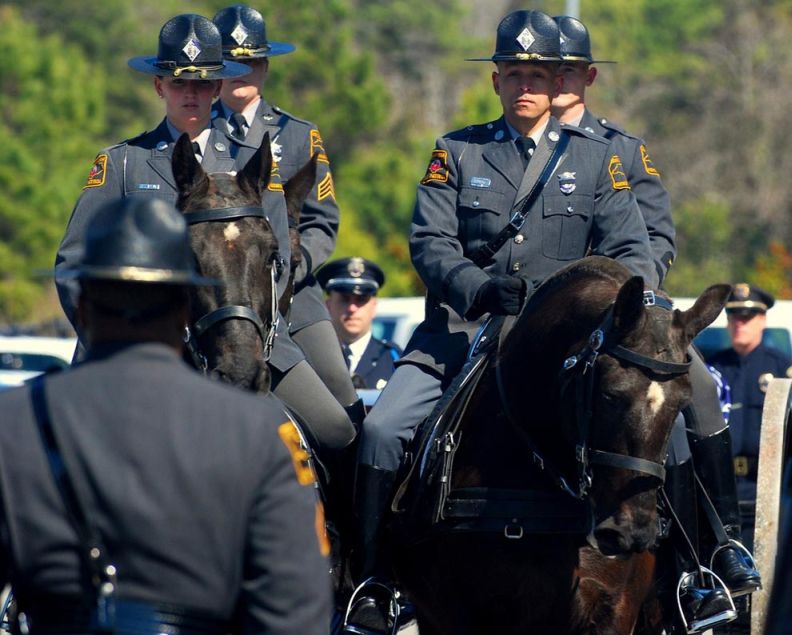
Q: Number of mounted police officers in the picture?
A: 4